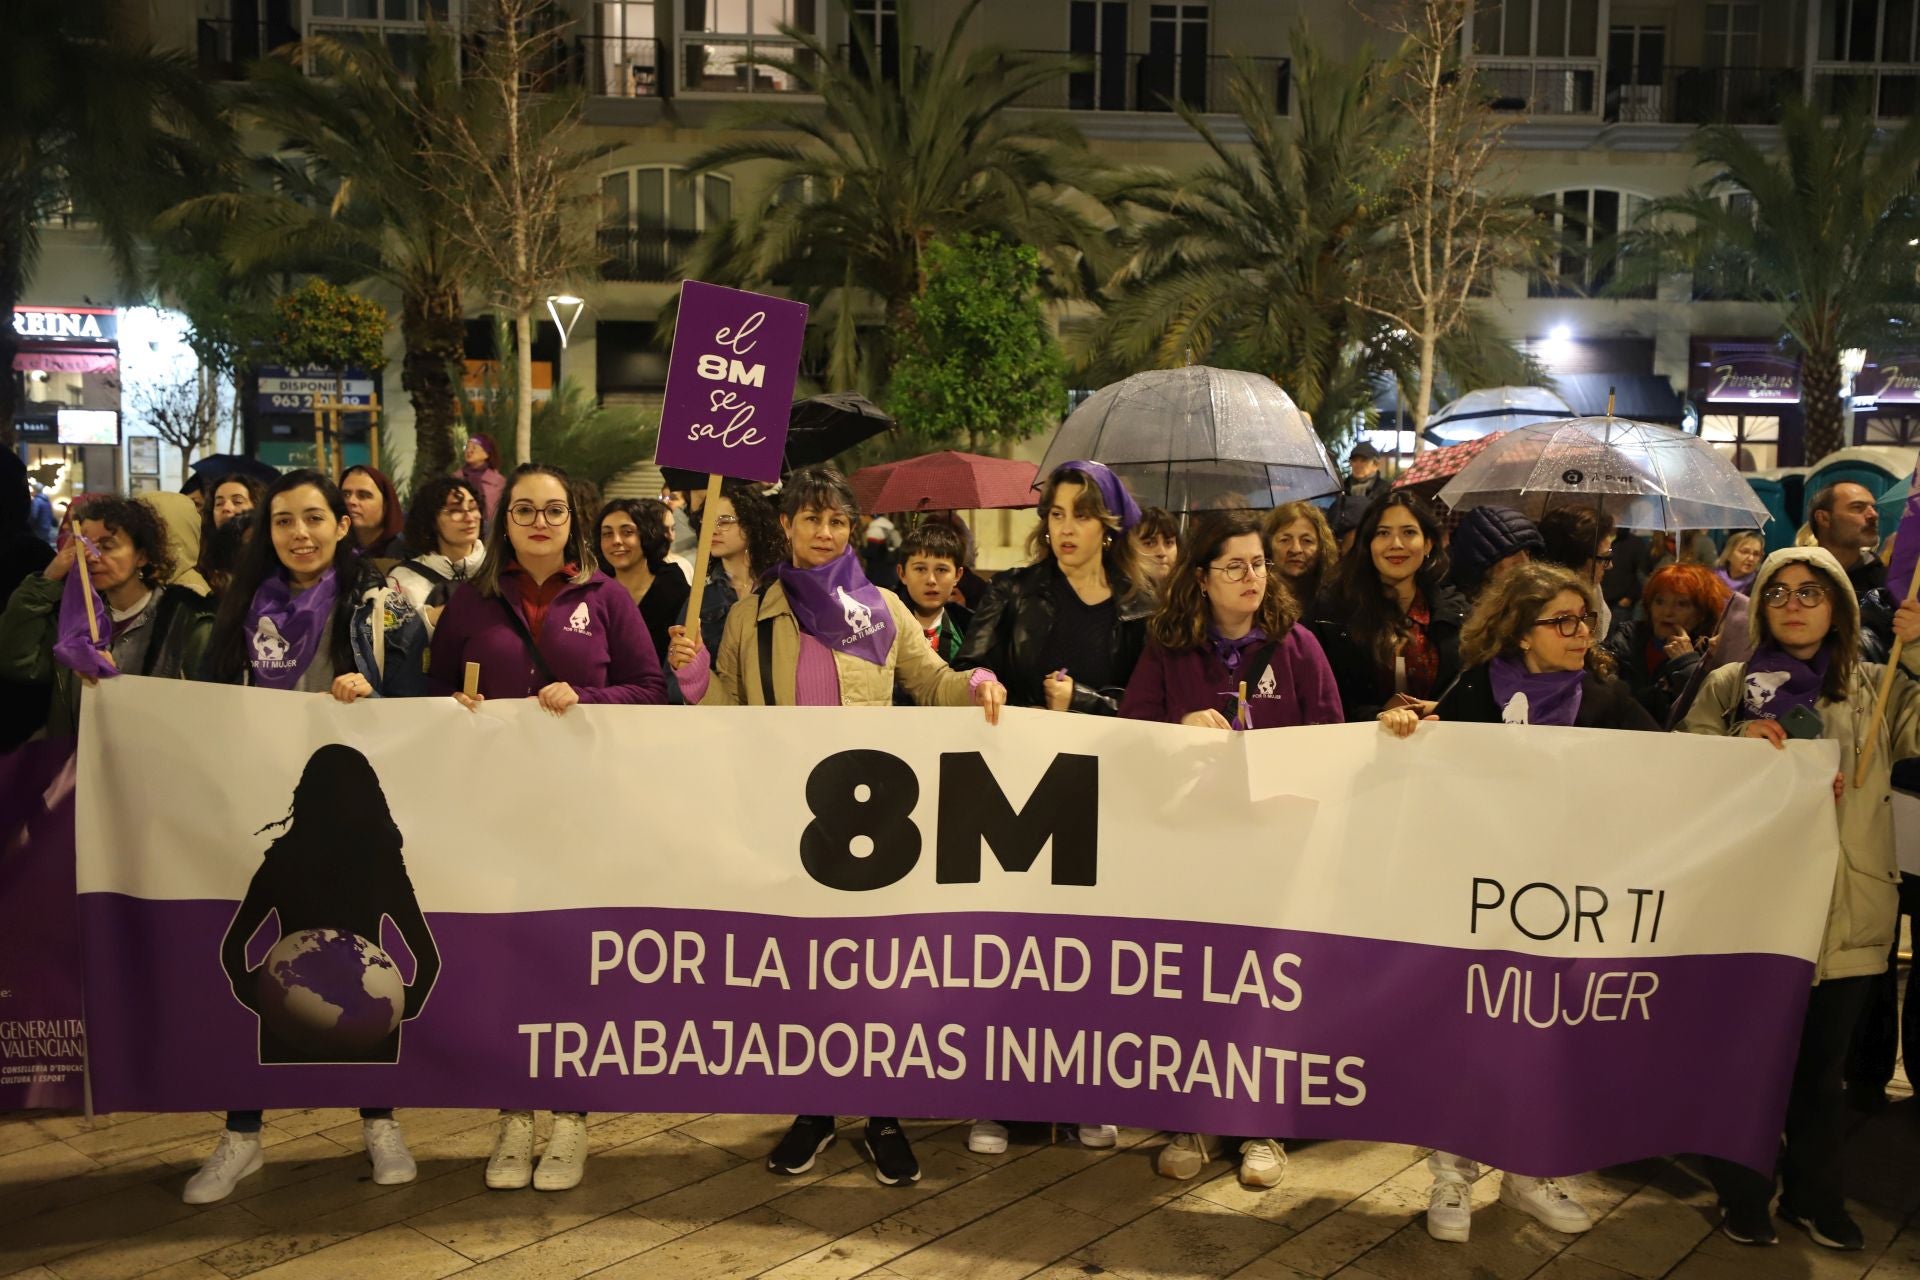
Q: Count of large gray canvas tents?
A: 0